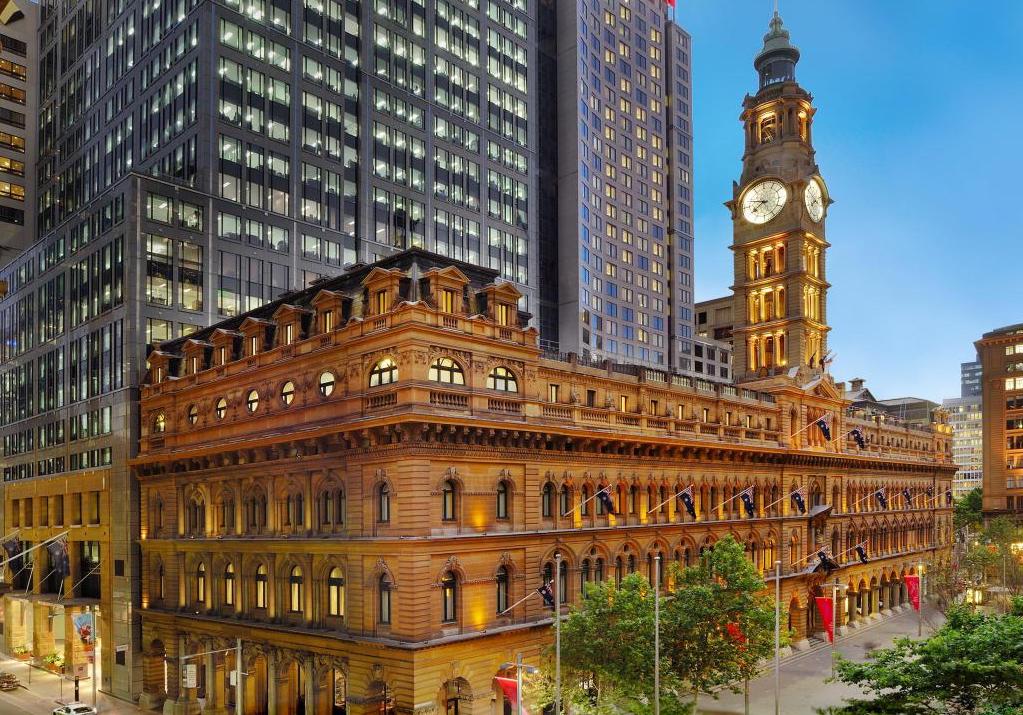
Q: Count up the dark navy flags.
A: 15